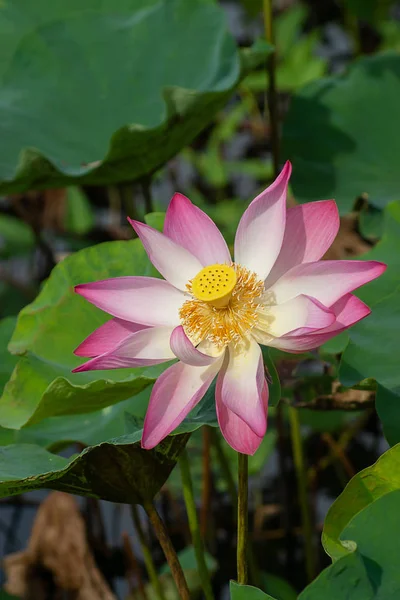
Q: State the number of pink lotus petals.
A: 14